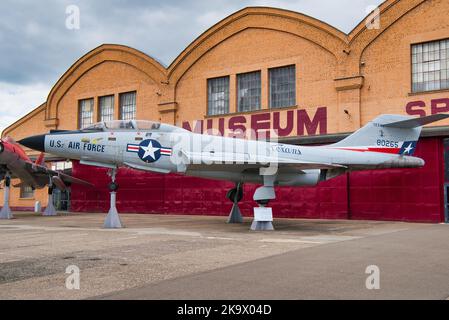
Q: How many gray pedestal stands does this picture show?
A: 5